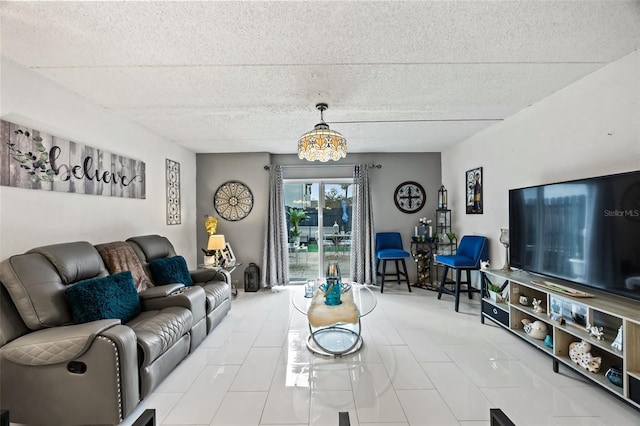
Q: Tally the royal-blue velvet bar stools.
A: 2